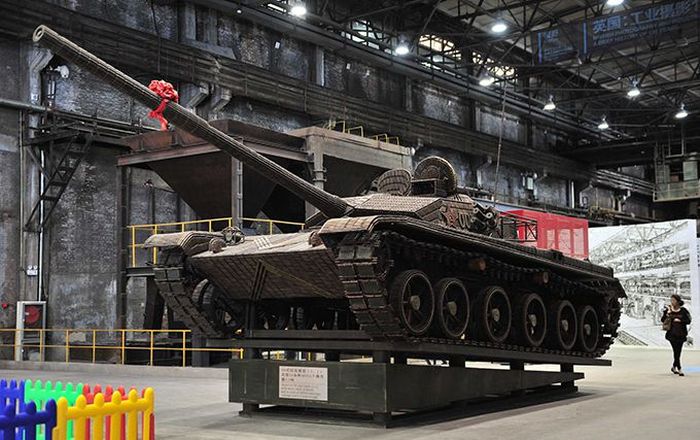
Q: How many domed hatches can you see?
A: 2